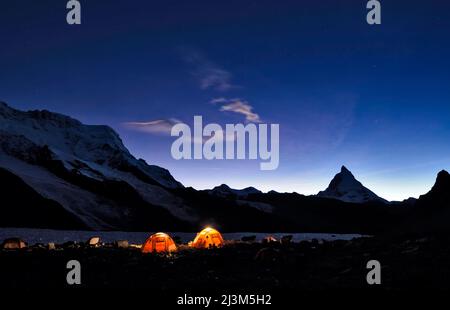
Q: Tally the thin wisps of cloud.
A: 3